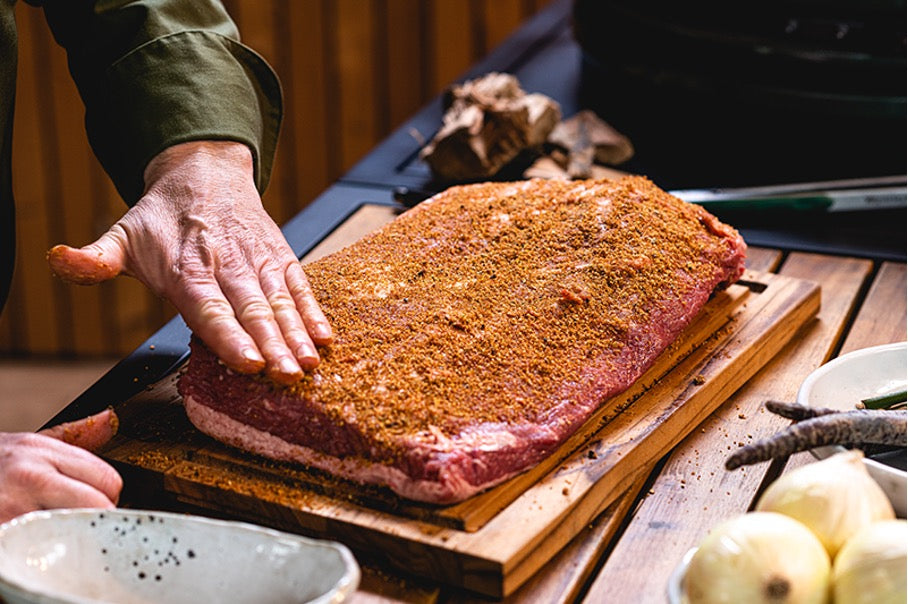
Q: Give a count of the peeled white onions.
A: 3